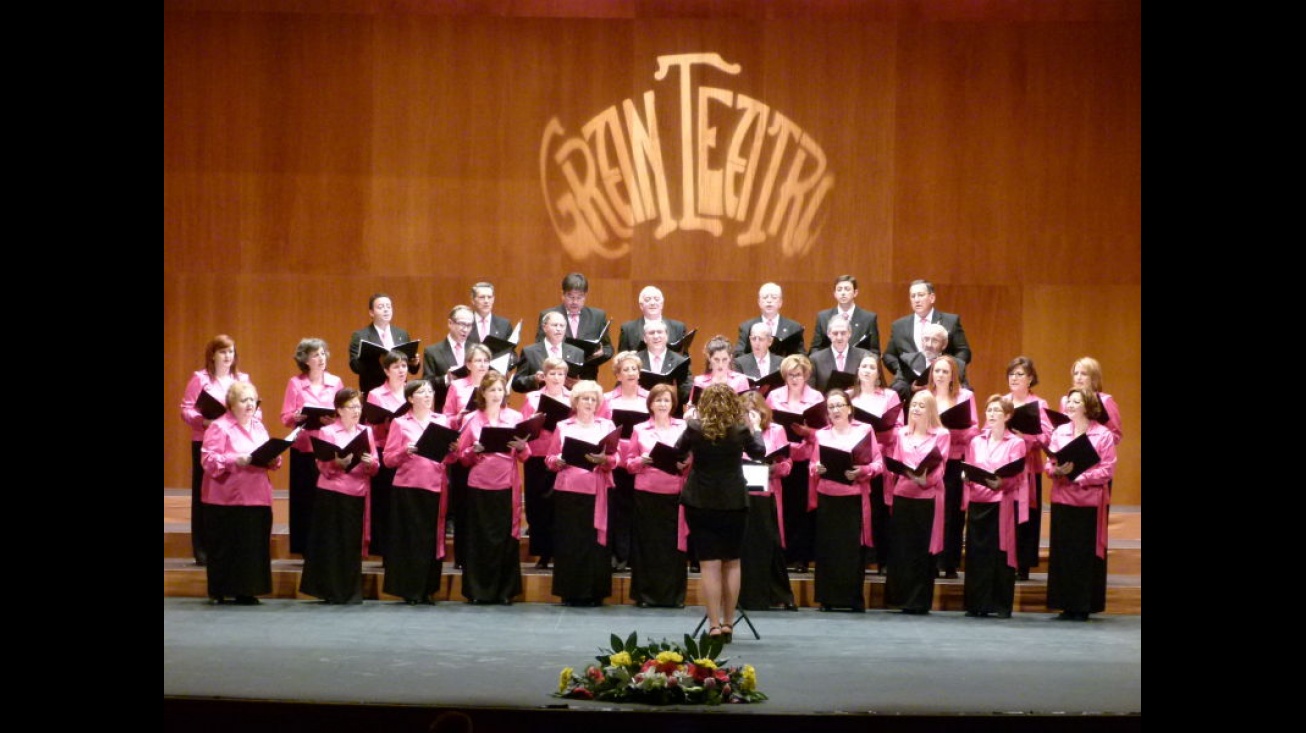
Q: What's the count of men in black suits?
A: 13